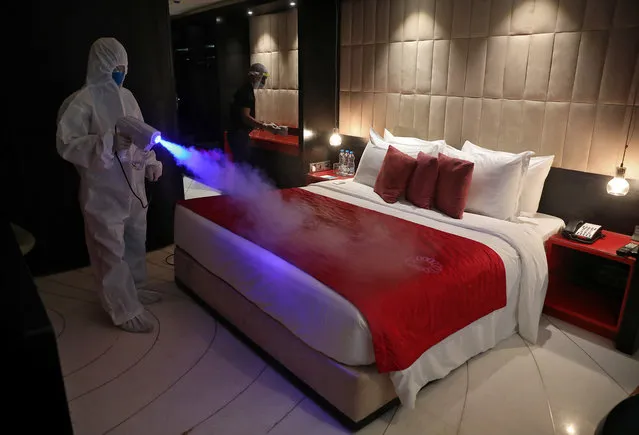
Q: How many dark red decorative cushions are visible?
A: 3